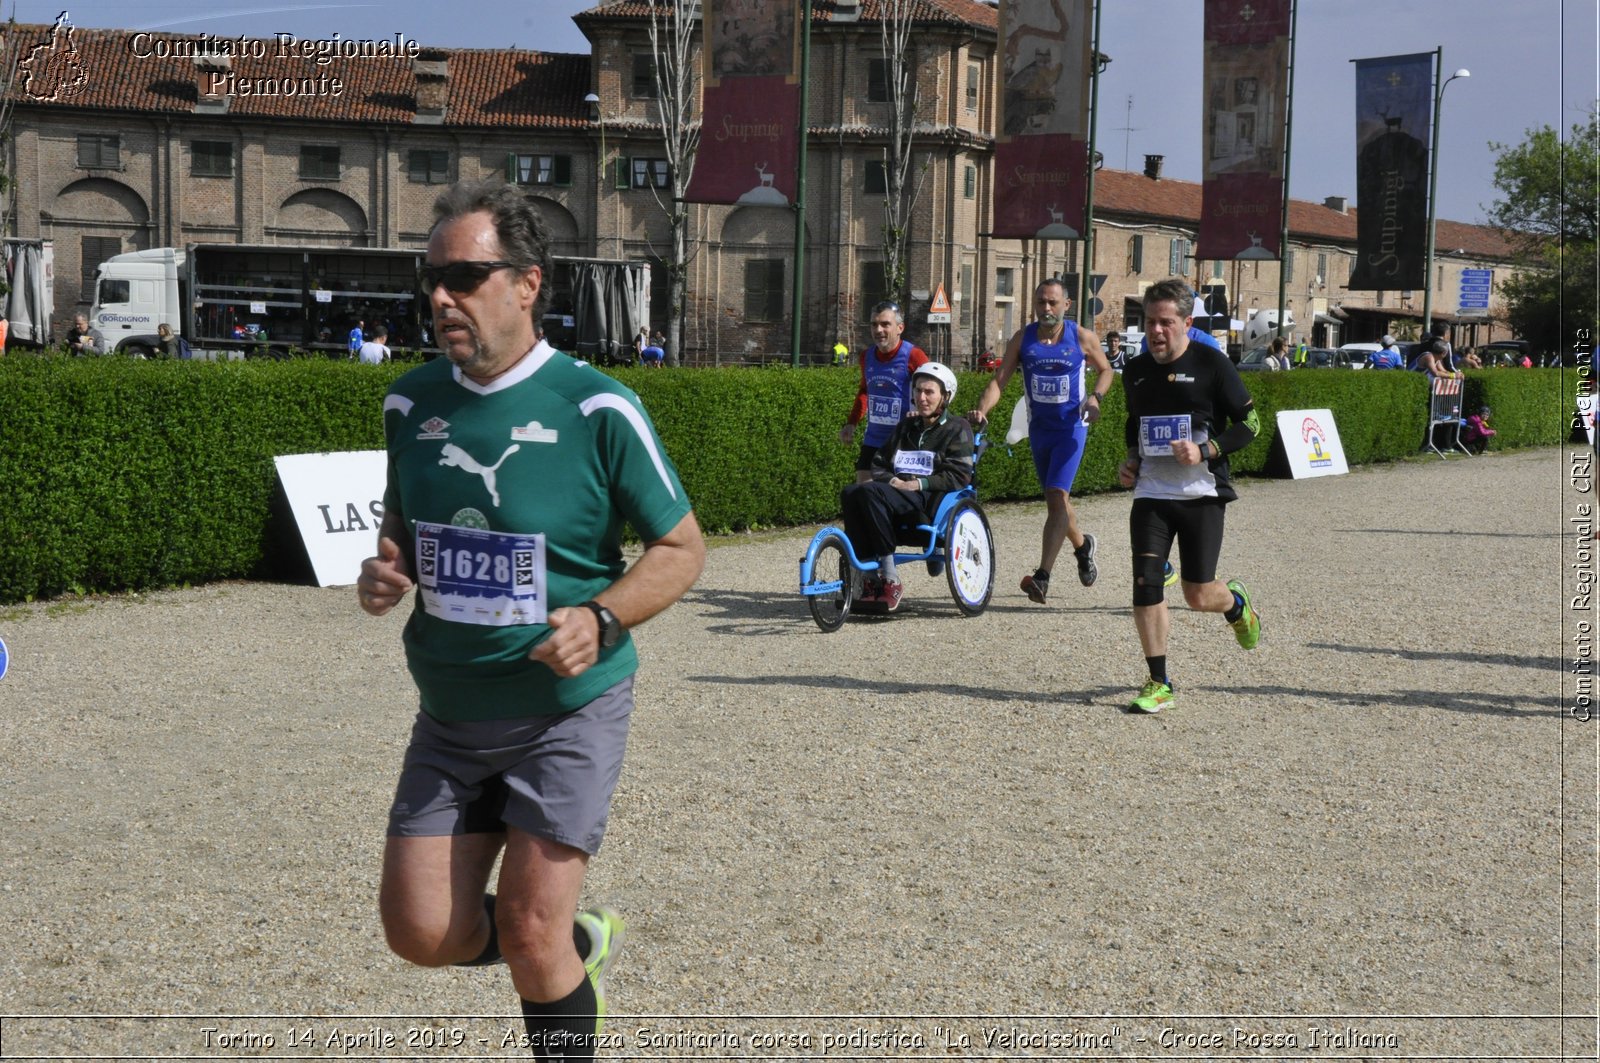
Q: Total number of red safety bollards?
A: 0